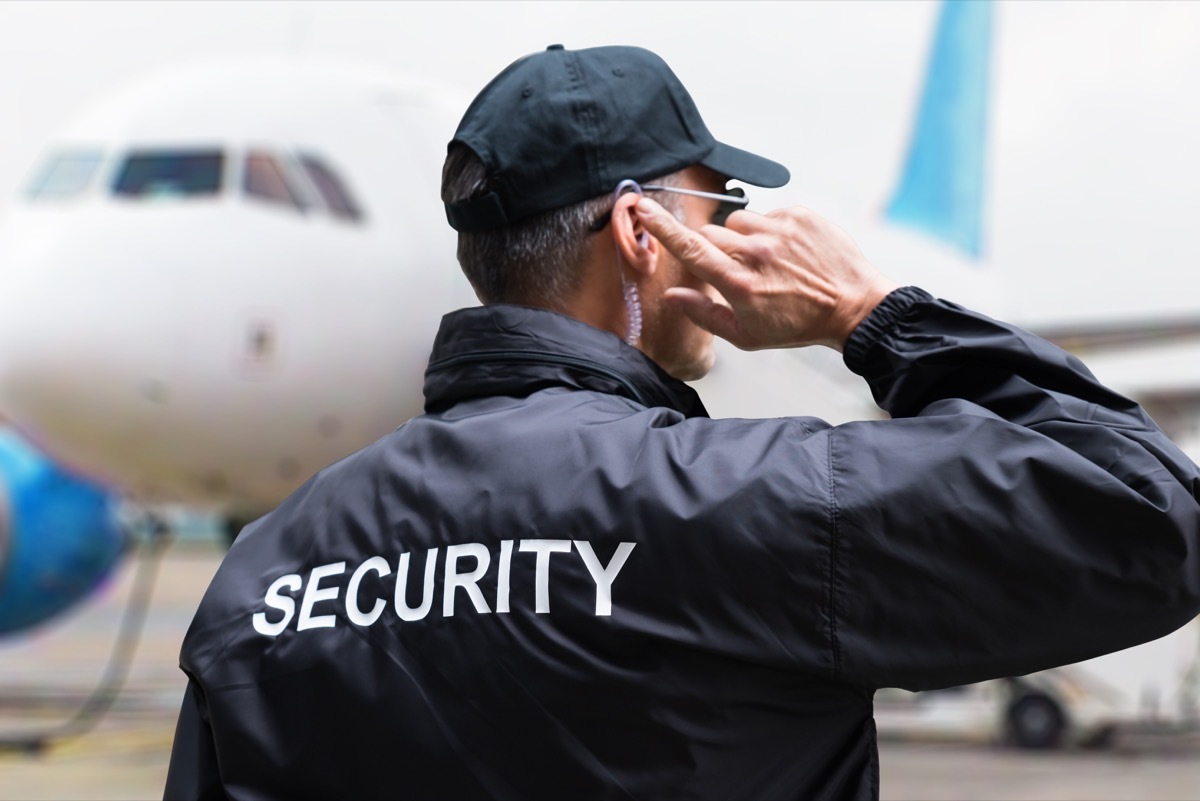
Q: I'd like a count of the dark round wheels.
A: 1